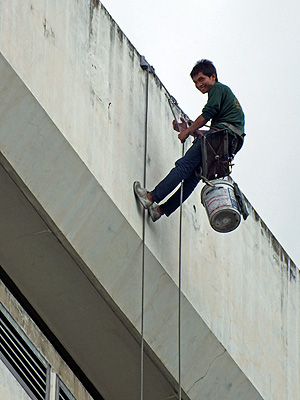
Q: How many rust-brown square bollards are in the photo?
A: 0